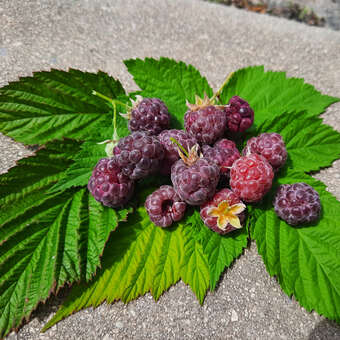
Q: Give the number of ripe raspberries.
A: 13